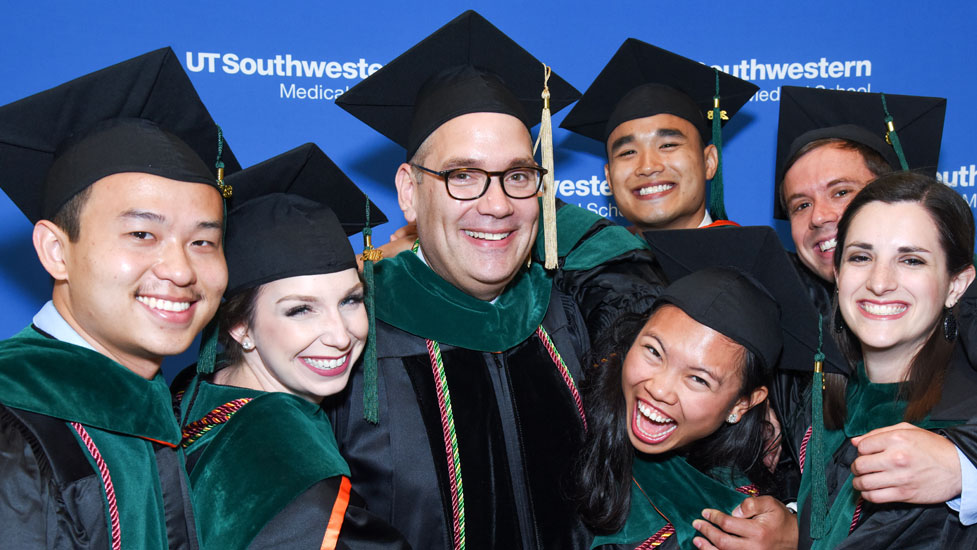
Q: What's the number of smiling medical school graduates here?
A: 7